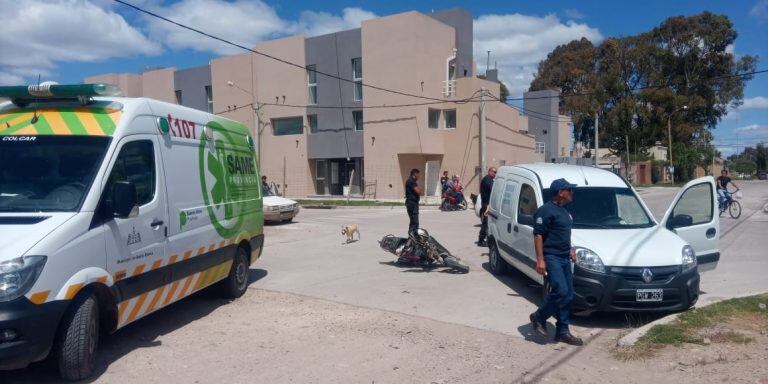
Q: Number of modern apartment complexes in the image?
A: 1